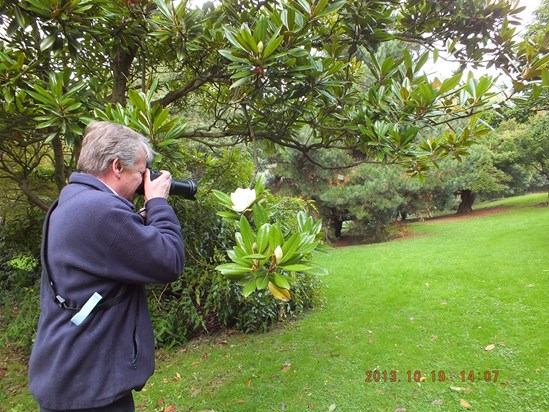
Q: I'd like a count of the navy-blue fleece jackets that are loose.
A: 1